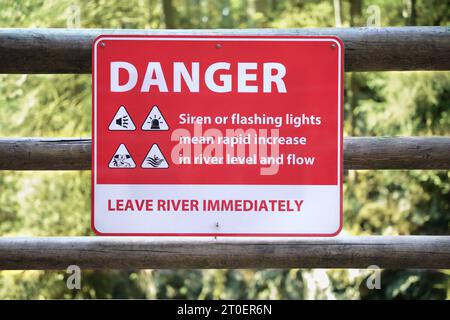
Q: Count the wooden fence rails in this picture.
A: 3